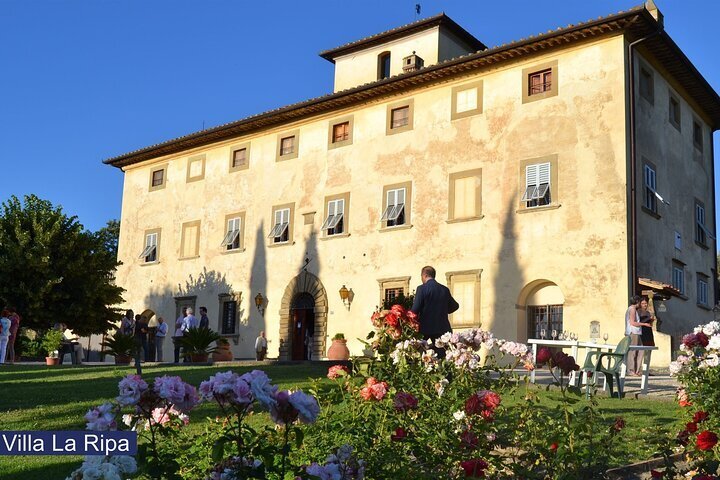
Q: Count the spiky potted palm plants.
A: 2